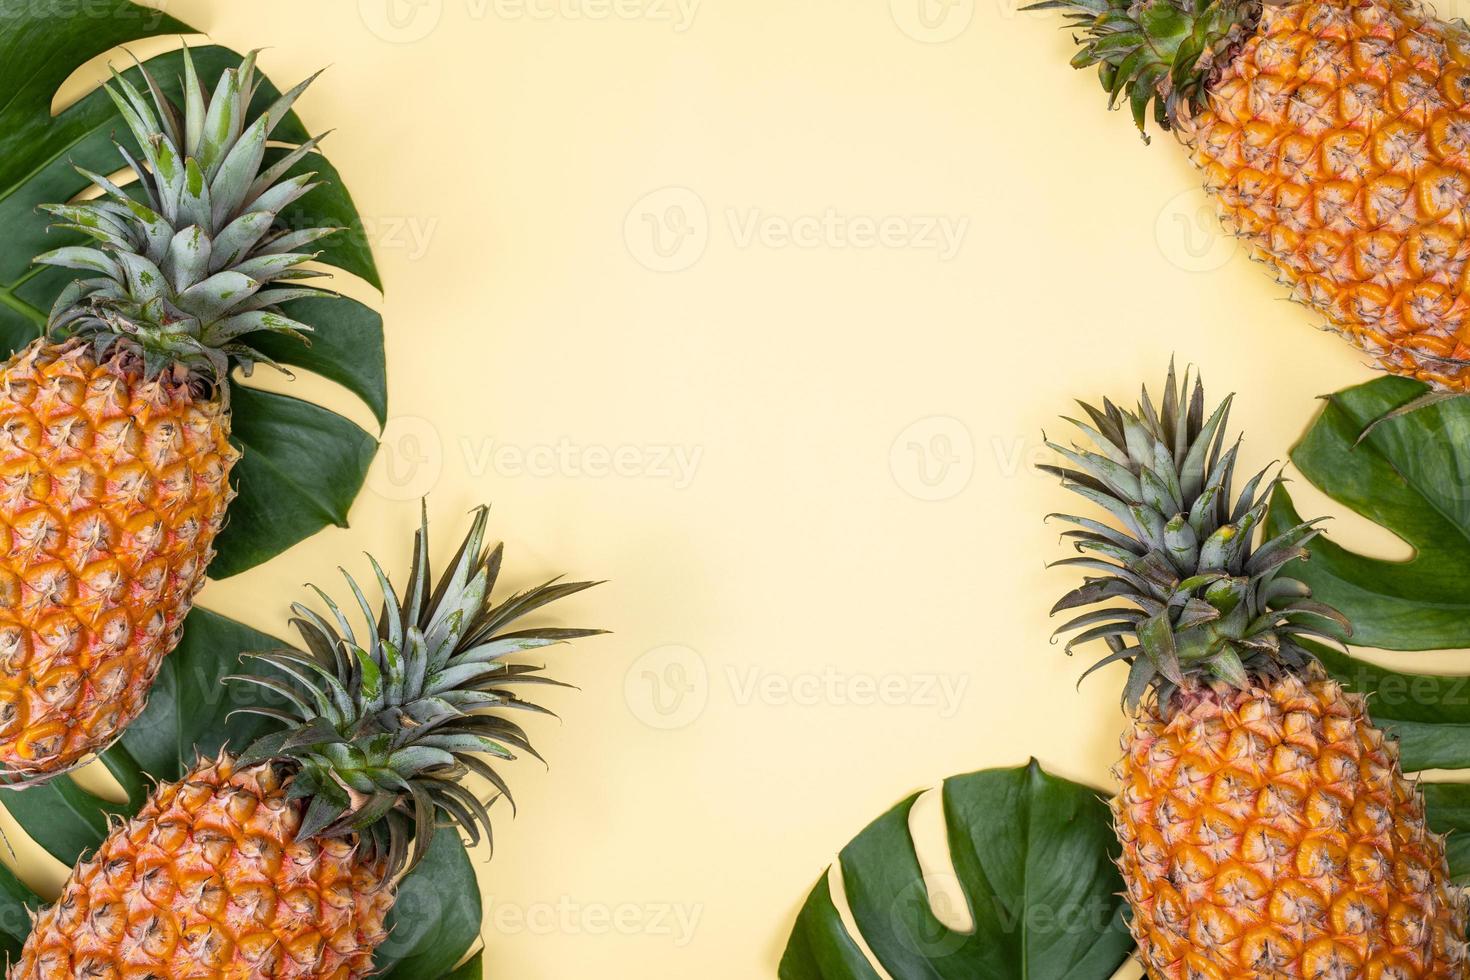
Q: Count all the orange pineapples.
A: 4